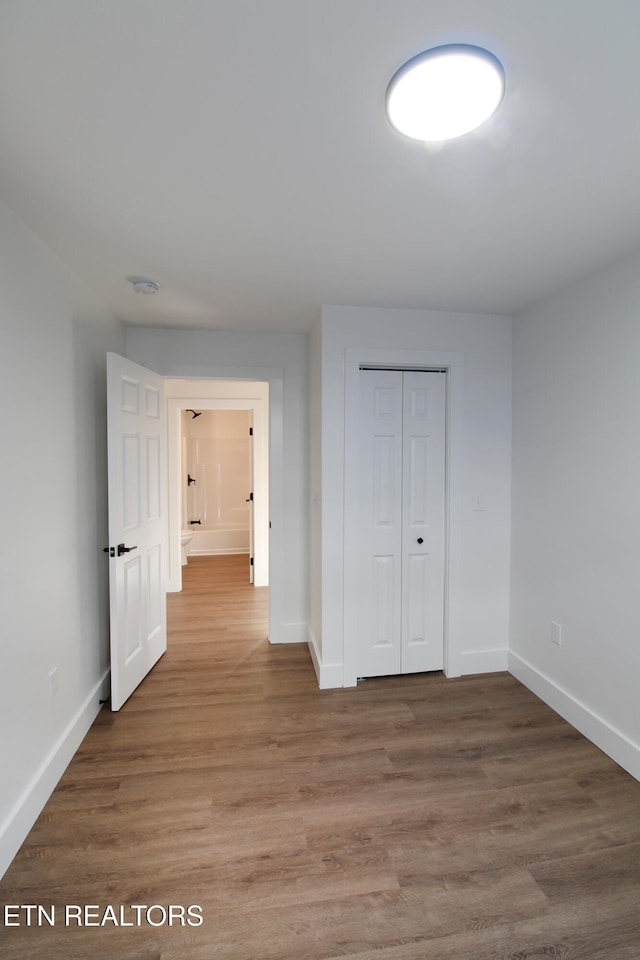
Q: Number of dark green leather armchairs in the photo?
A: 0